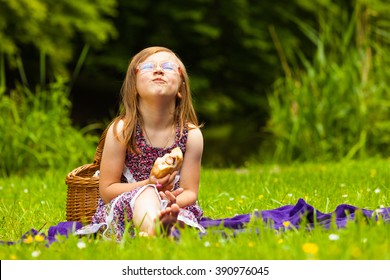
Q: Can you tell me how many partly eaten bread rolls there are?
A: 1